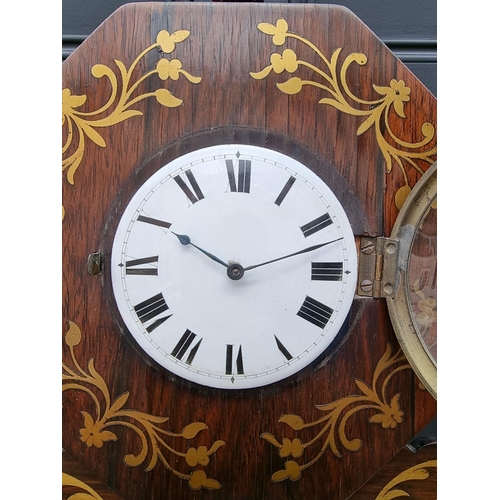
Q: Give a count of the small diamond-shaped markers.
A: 4